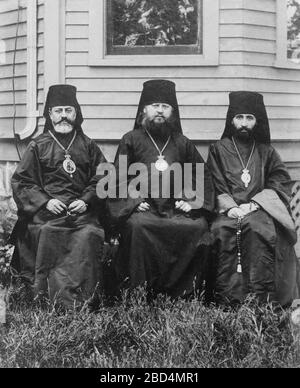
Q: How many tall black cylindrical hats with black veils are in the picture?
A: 3